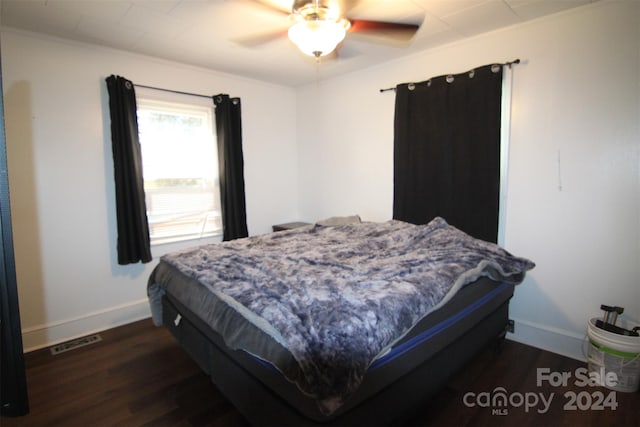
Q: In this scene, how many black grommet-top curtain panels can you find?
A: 3